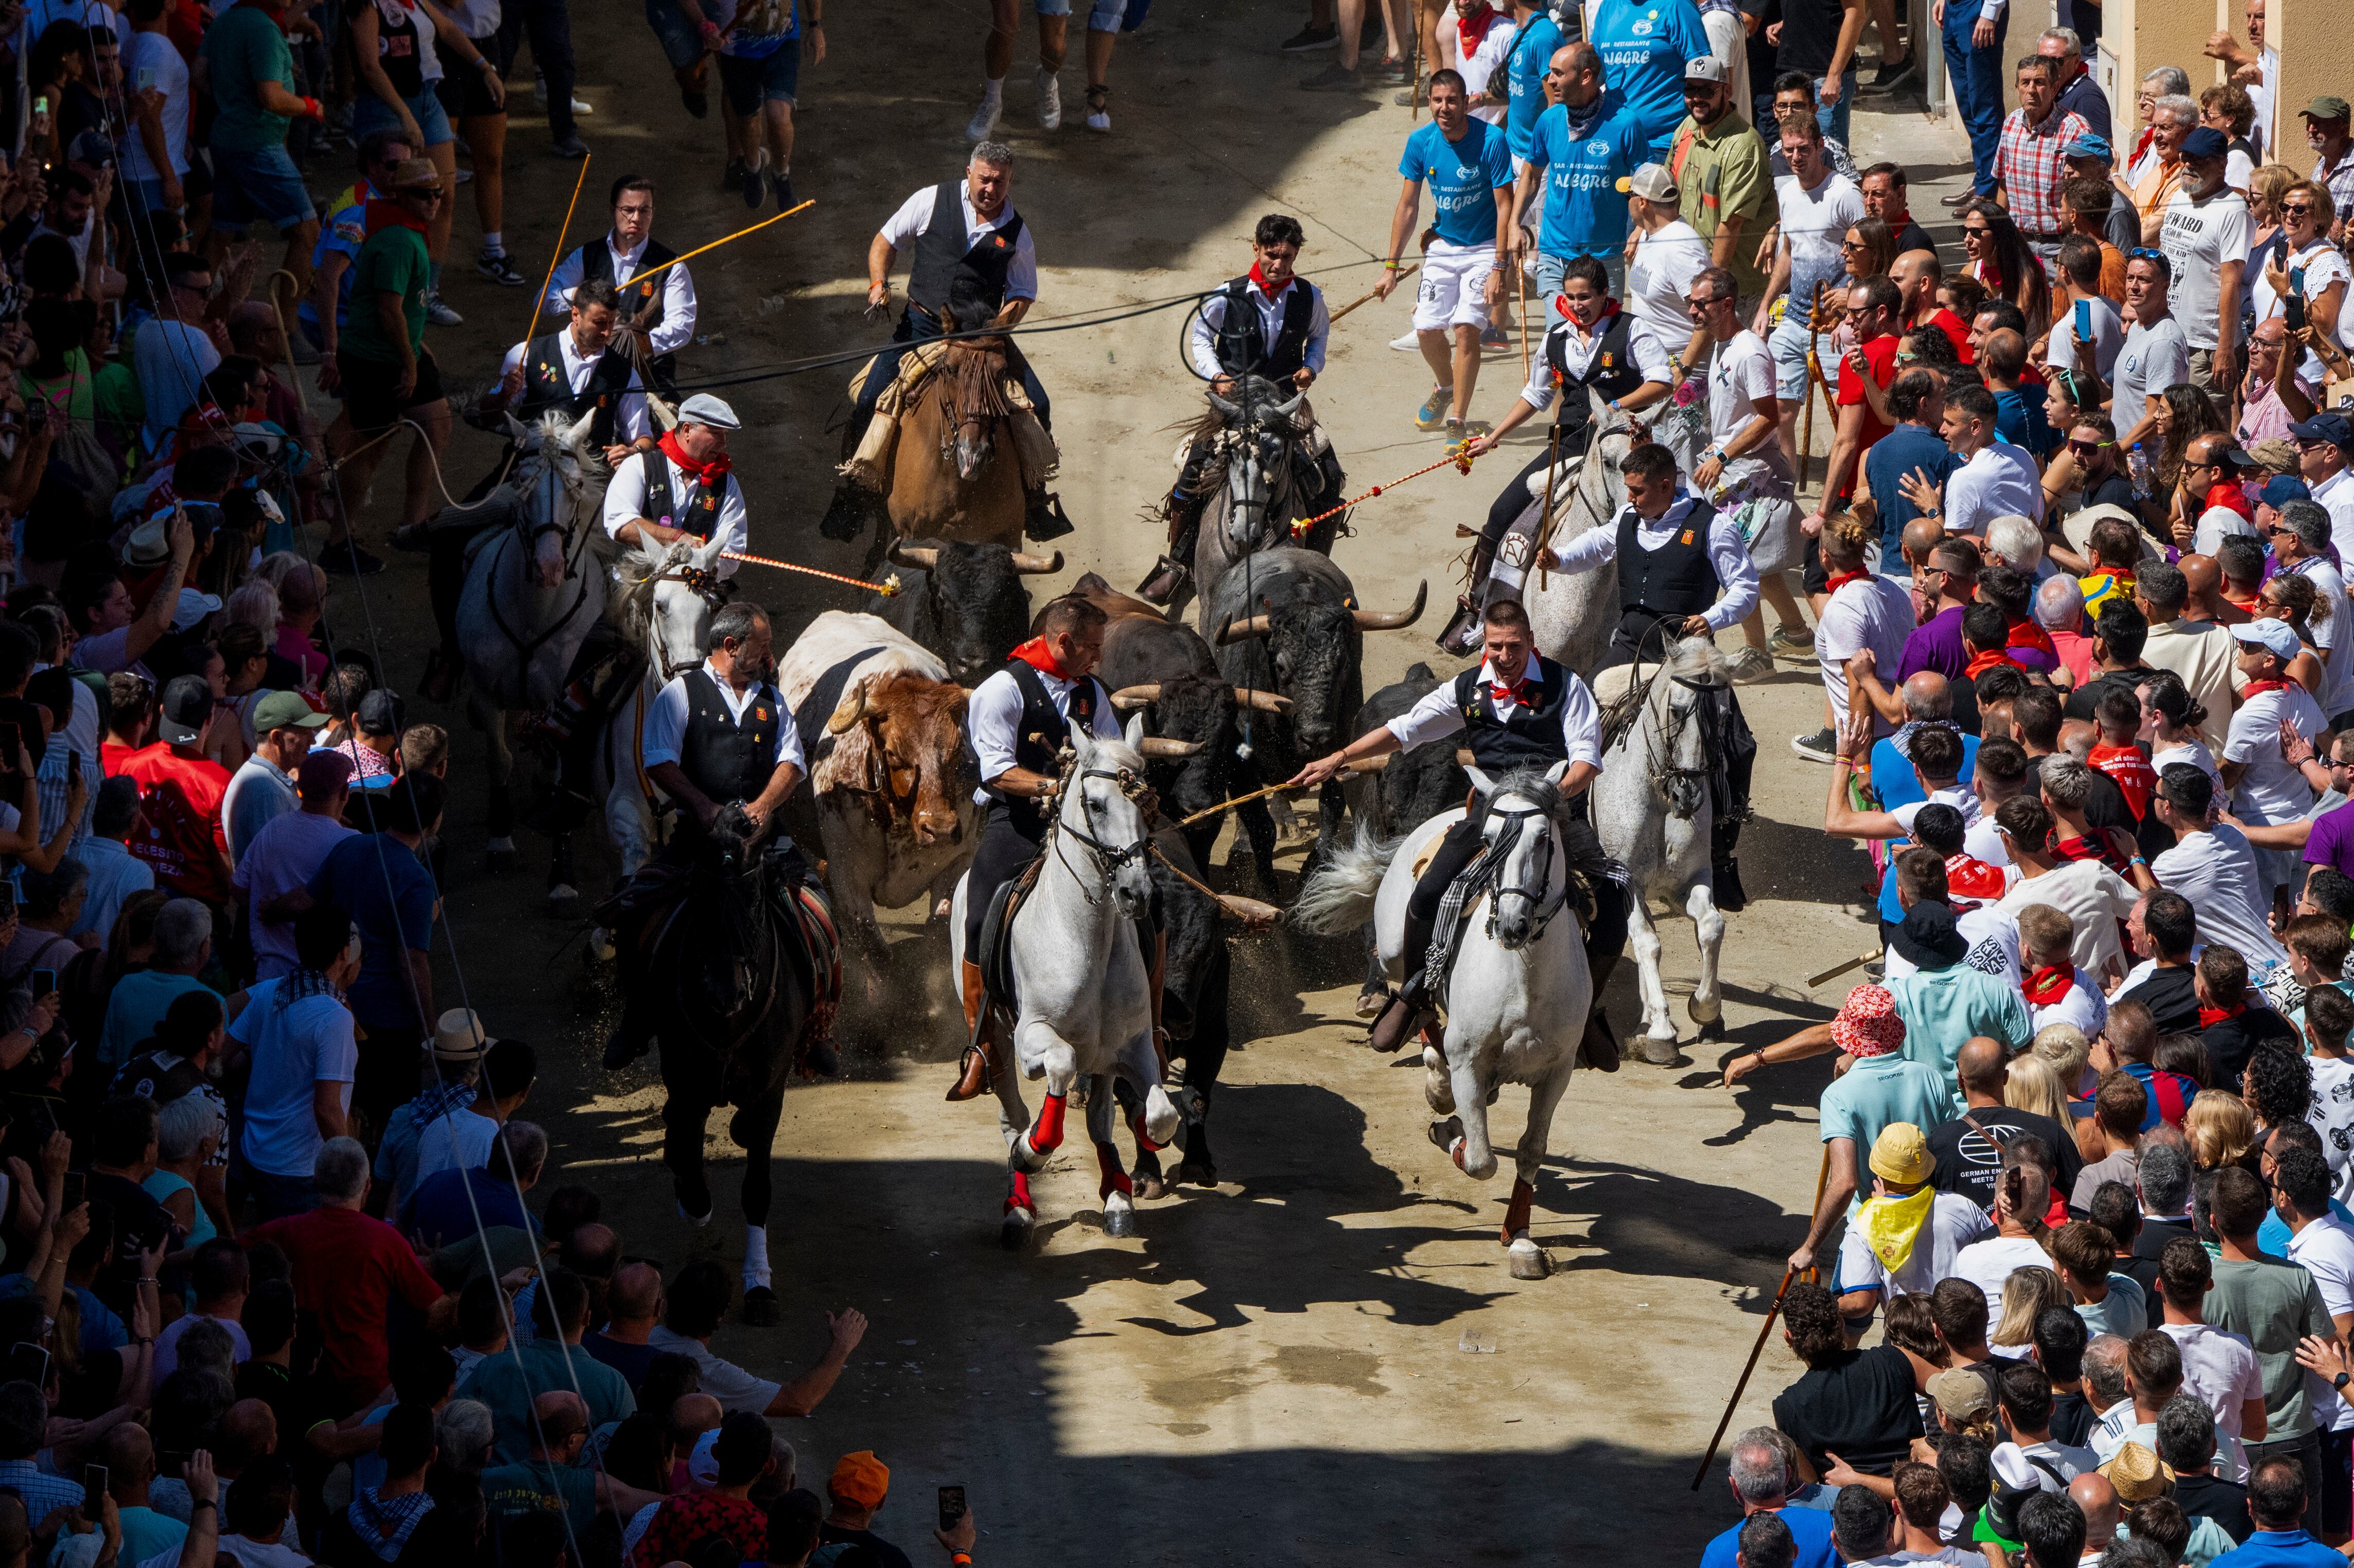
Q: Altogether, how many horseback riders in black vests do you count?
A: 10